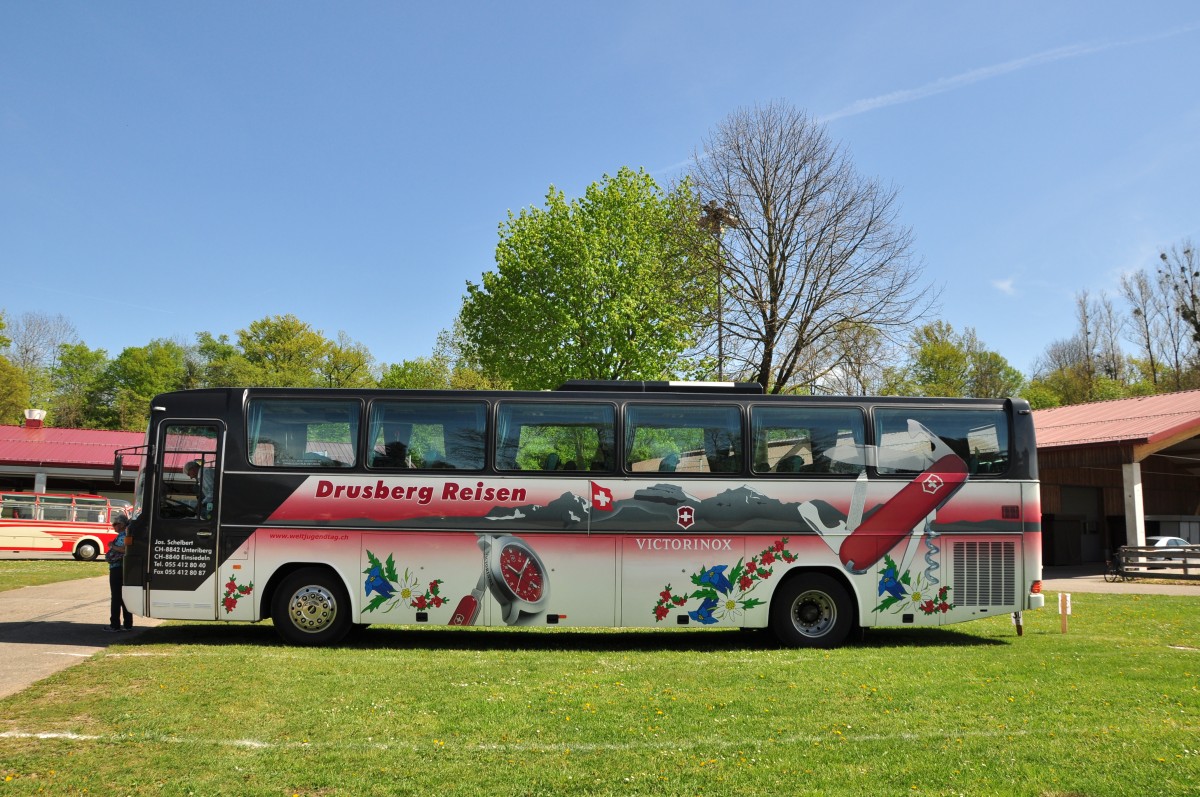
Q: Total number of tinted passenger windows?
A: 6